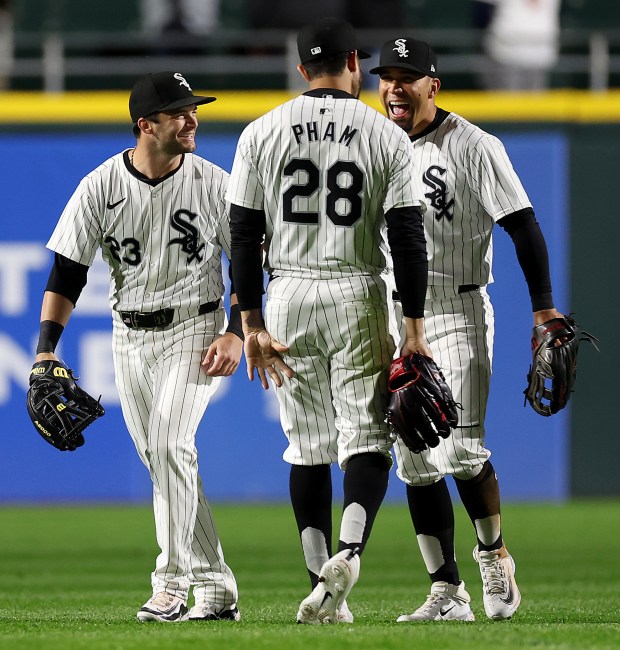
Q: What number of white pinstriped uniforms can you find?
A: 3